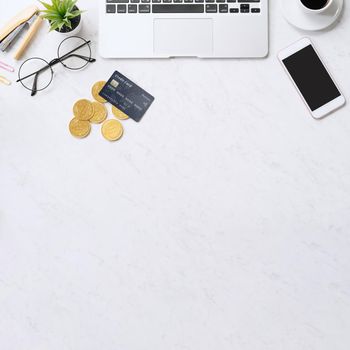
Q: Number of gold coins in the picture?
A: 6